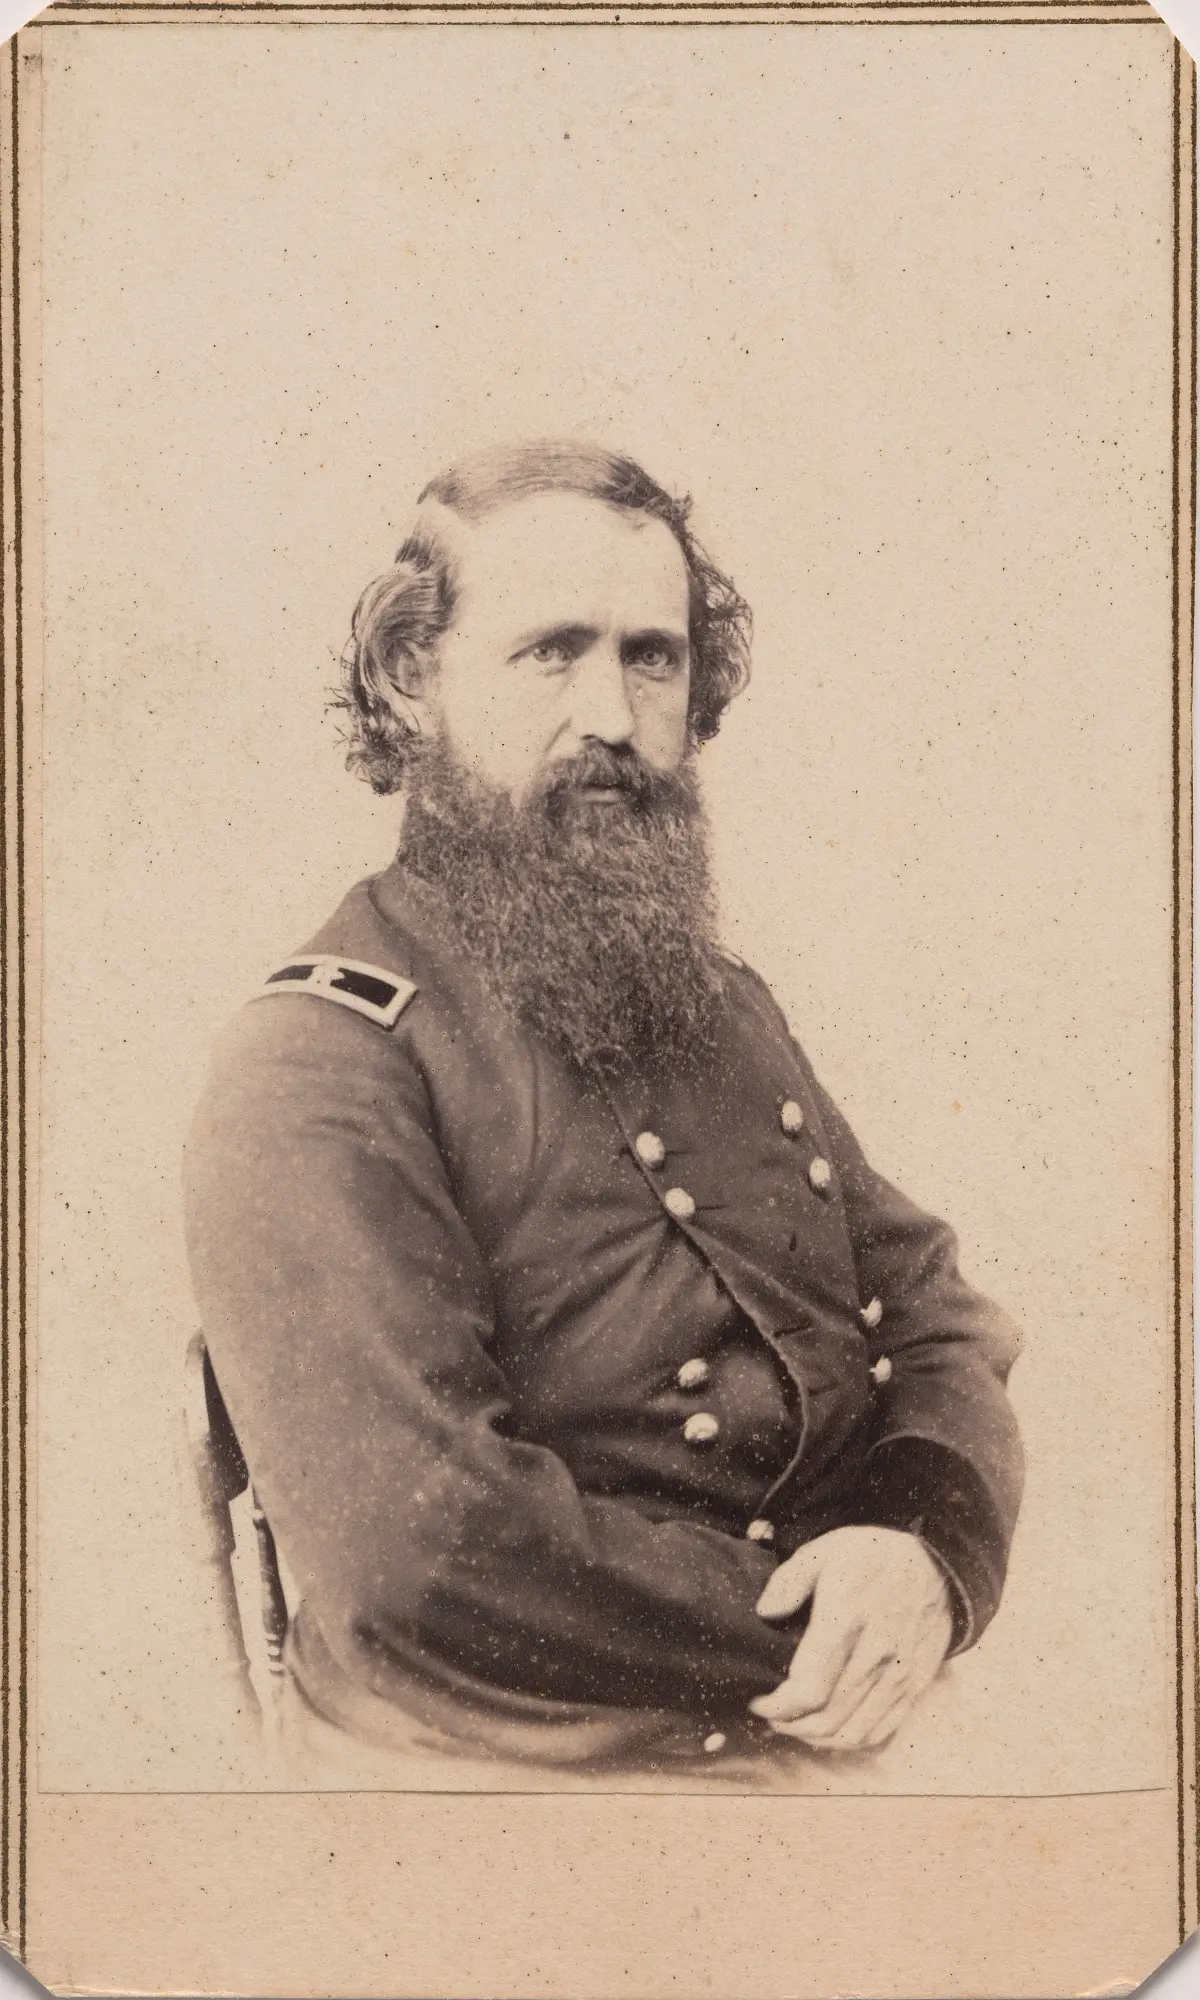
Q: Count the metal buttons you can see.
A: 10